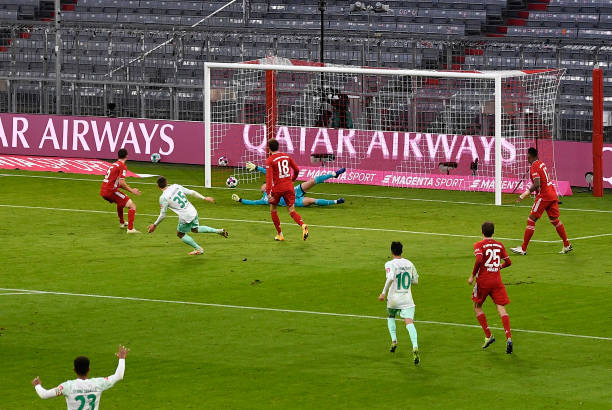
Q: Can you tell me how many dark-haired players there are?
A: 7